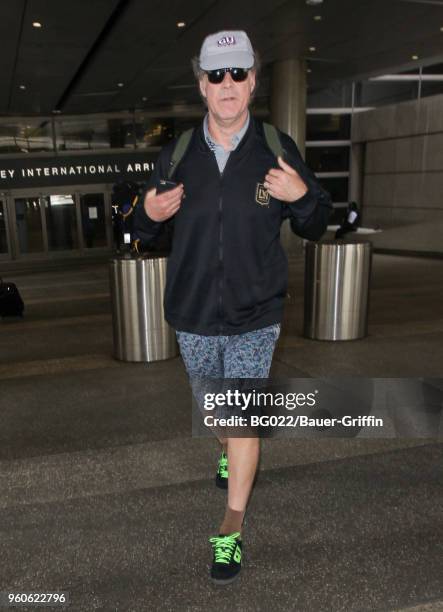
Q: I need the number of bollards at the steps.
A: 2